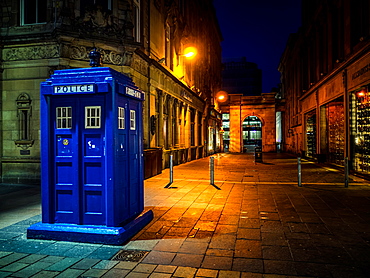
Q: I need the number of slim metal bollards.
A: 4